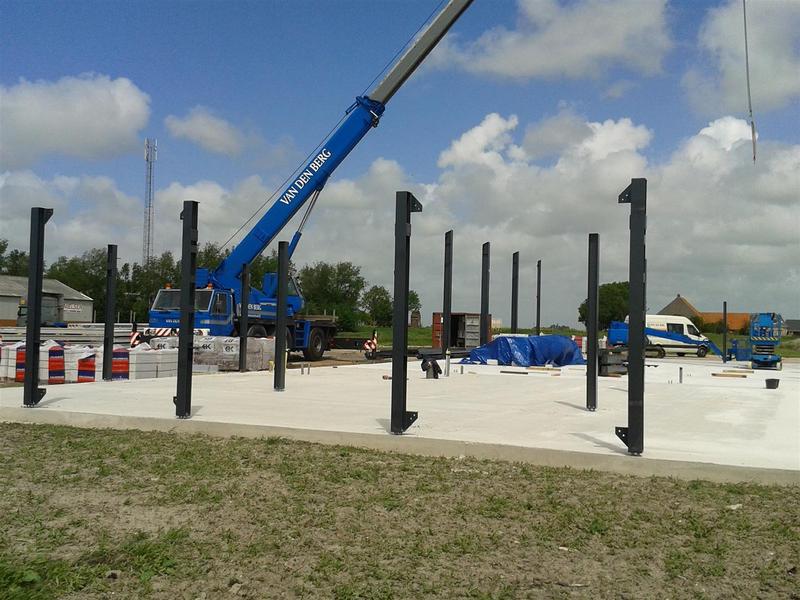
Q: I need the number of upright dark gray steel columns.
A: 13